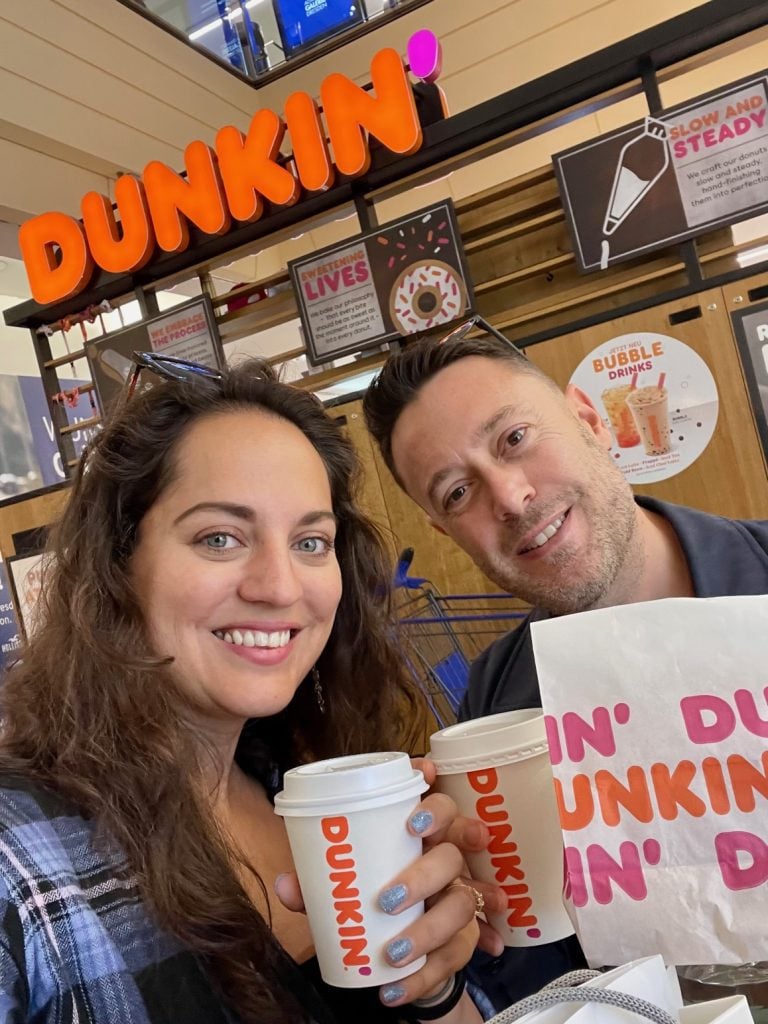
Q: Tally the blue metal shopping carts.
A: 1